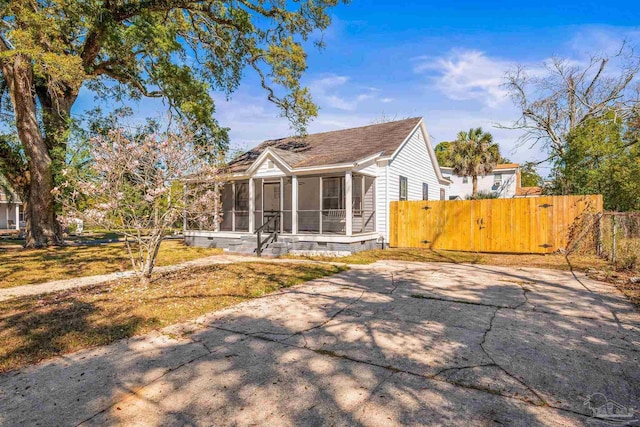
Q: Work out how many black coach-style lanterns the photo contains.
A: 0